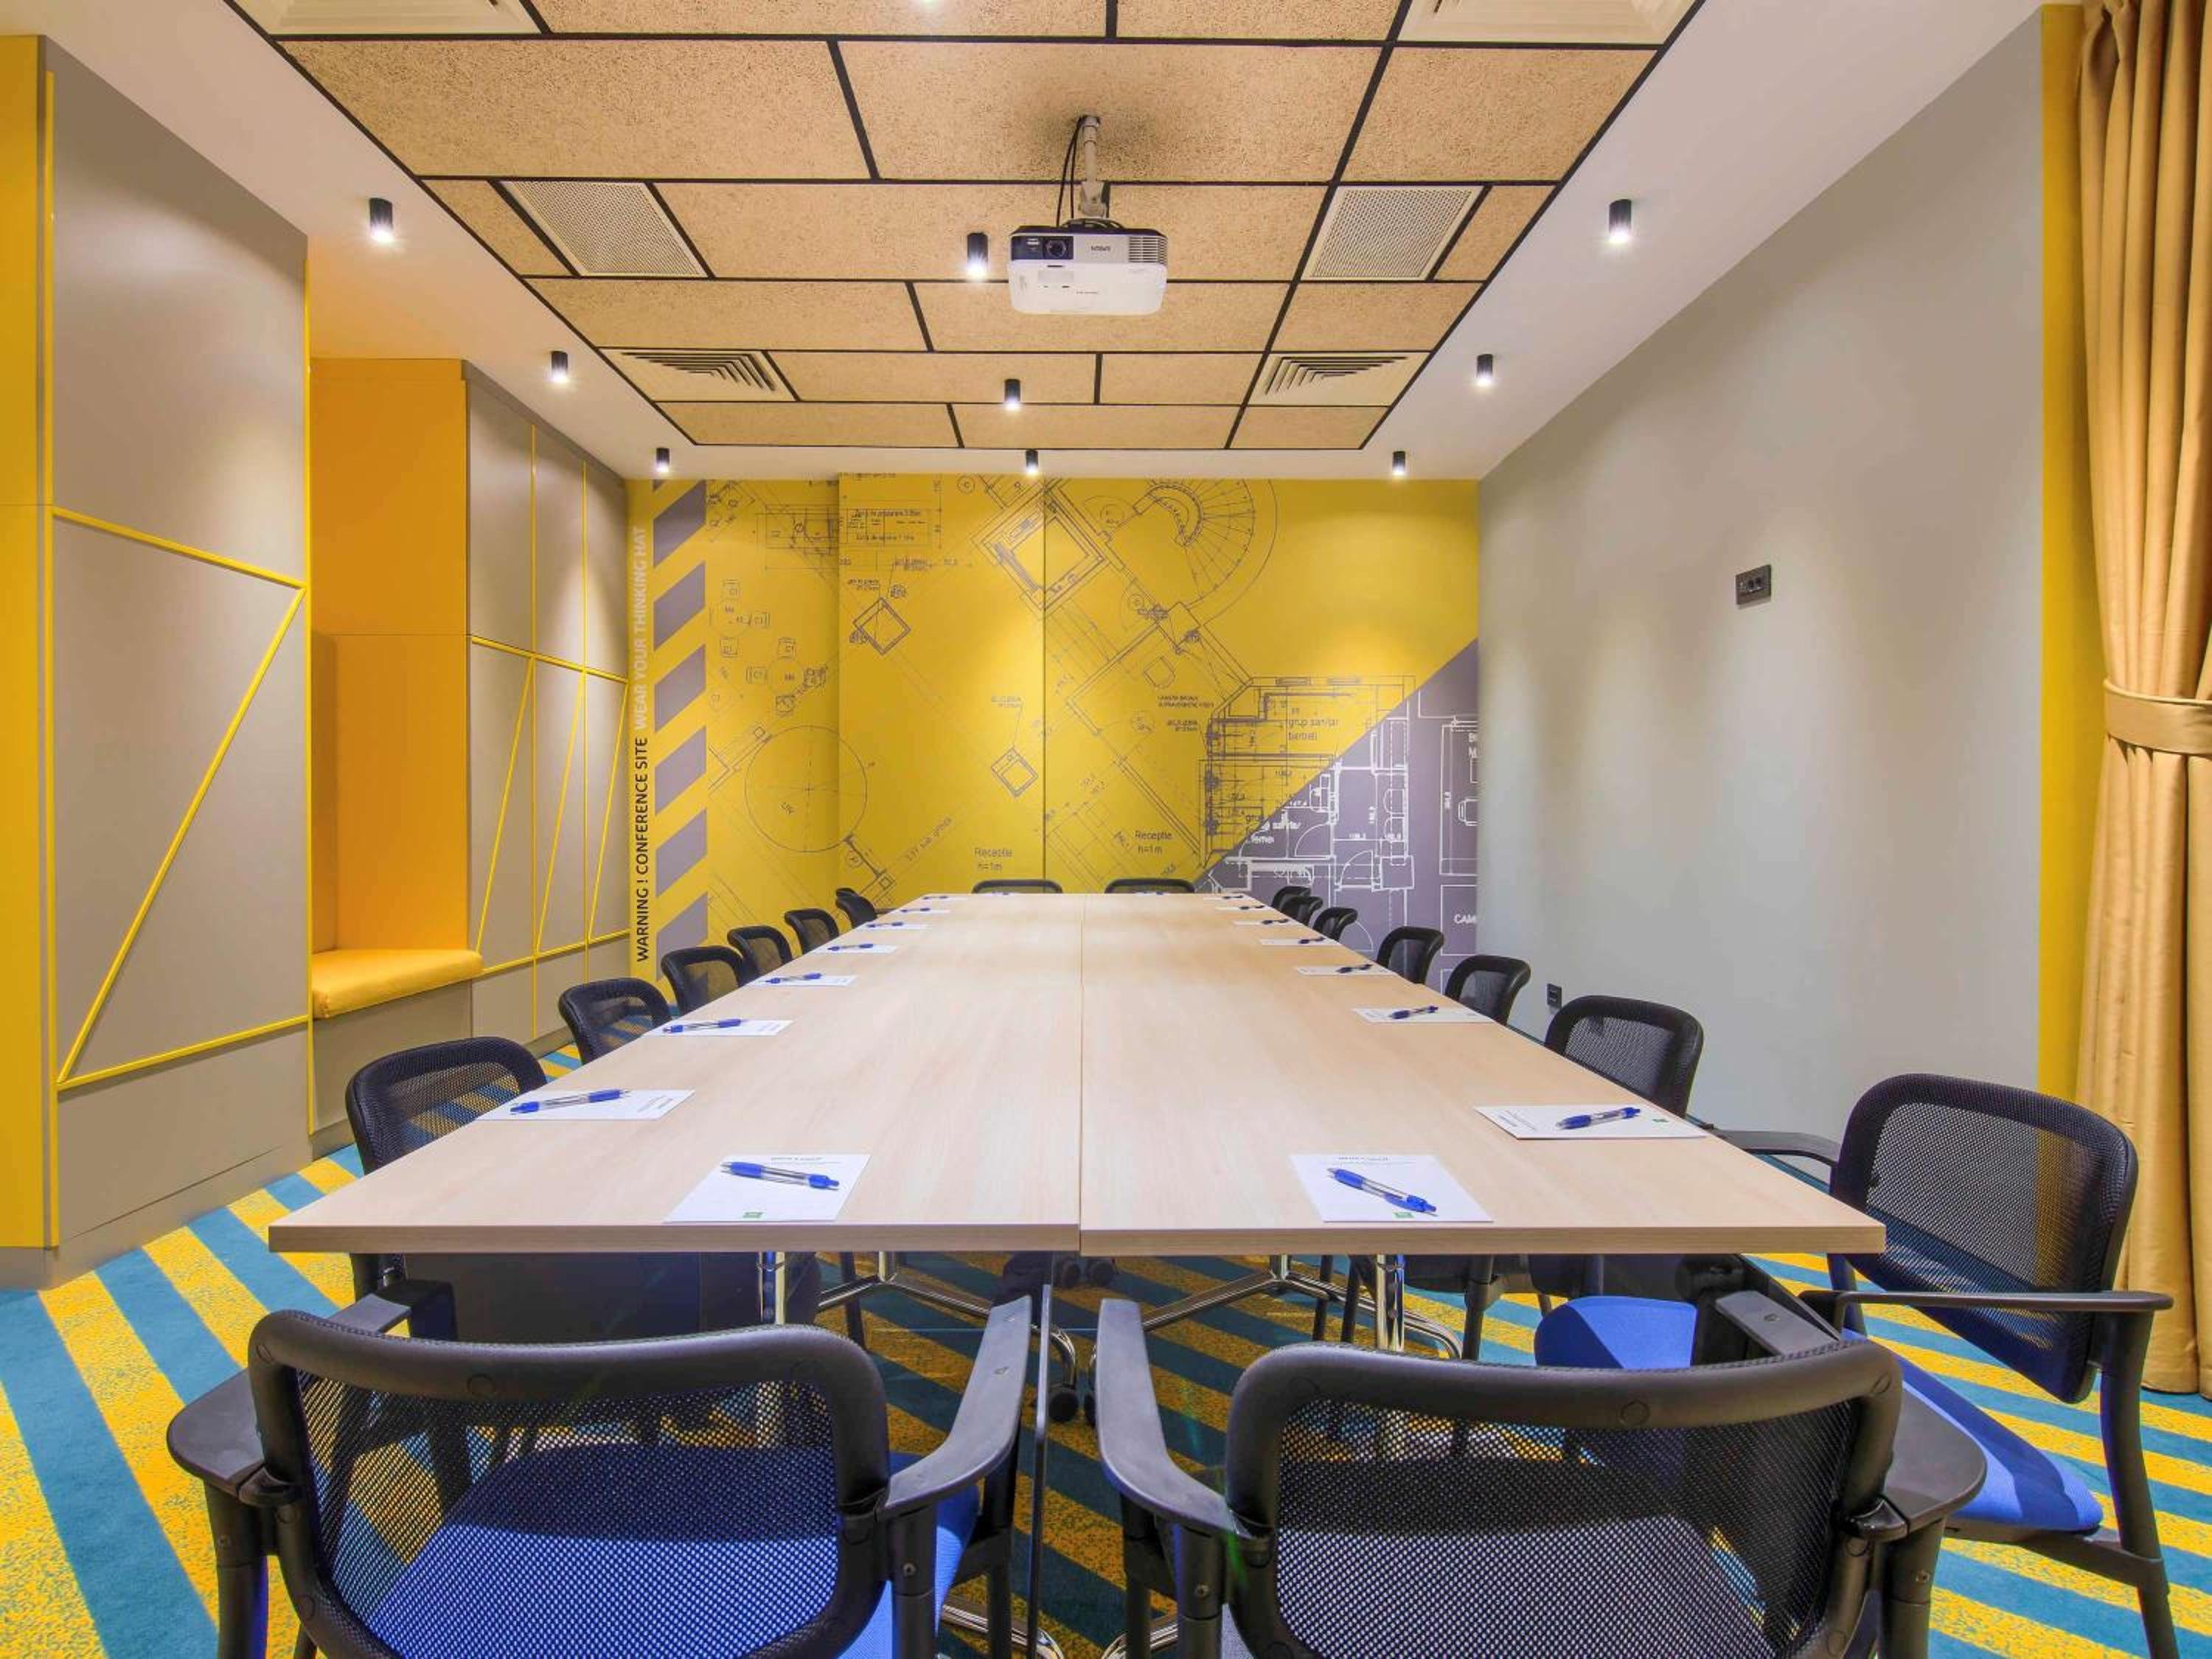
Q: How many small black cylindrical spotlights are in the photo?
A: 9